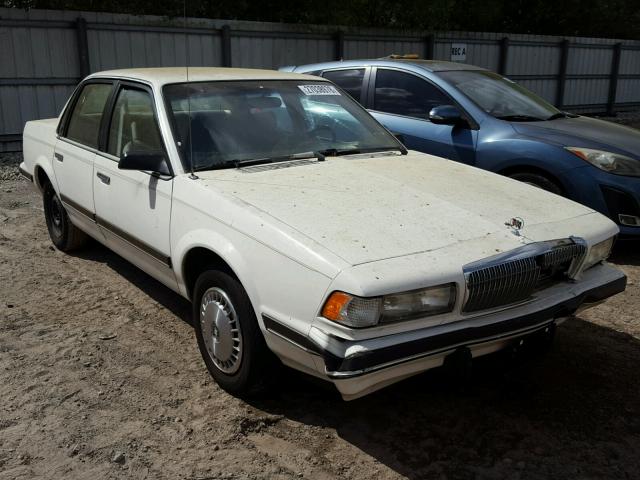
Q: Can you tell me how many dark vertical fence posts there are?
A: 7